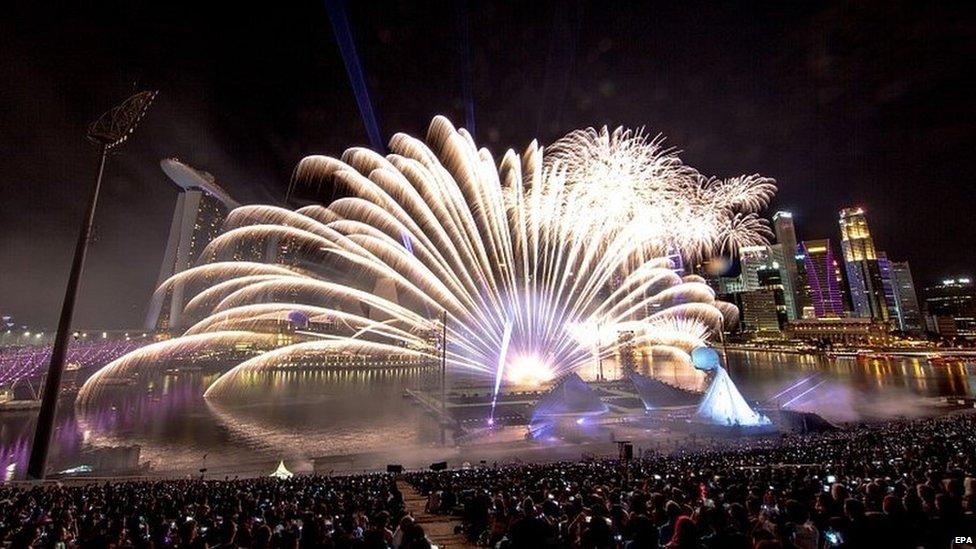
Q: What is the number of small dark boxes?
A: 2